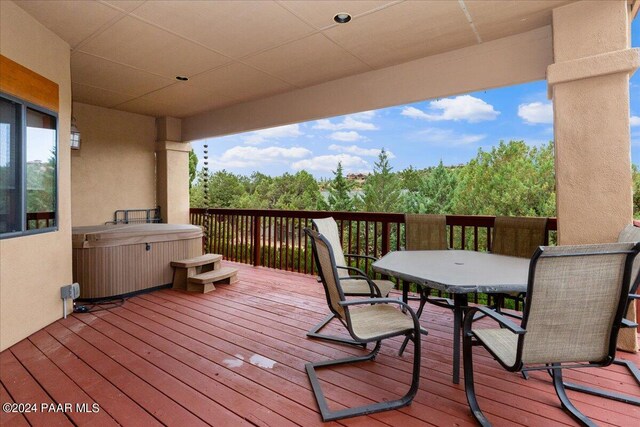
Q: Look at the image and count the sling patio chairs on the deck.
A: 6